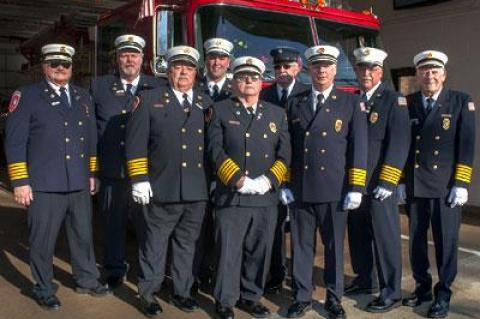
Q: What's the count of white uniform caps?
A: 8